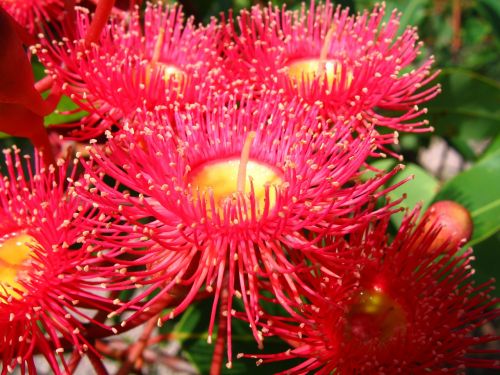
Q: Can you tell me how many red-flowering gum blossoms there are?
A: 5